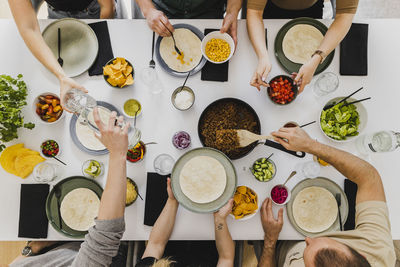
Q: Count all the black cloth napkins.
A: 6